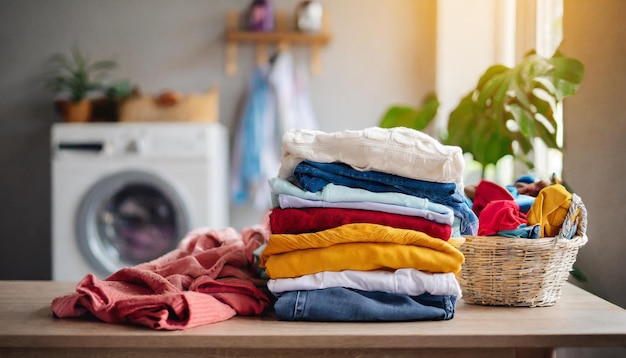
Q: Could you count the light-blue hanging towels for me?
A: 1